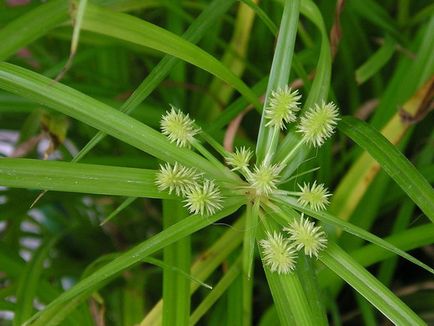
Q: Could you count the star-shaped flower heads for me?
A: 10